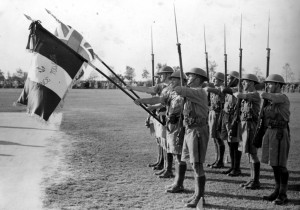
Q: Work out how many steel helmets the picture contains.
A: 8